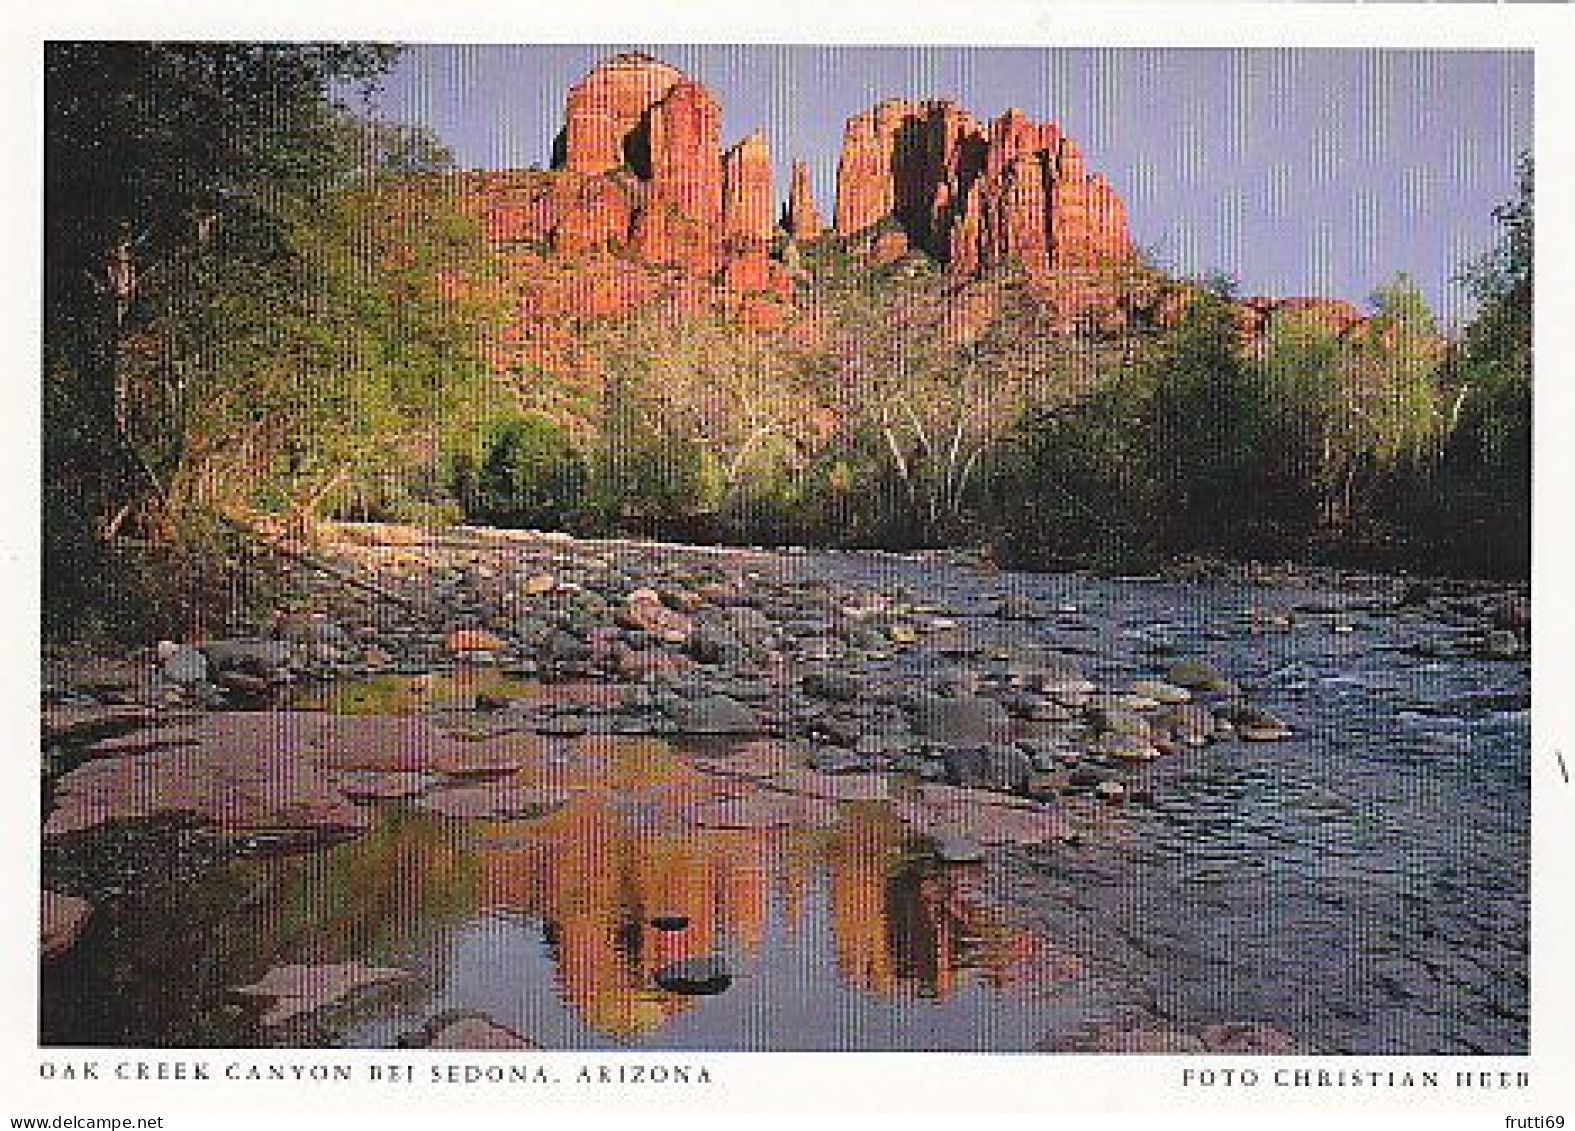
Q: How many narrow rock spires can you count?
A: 1